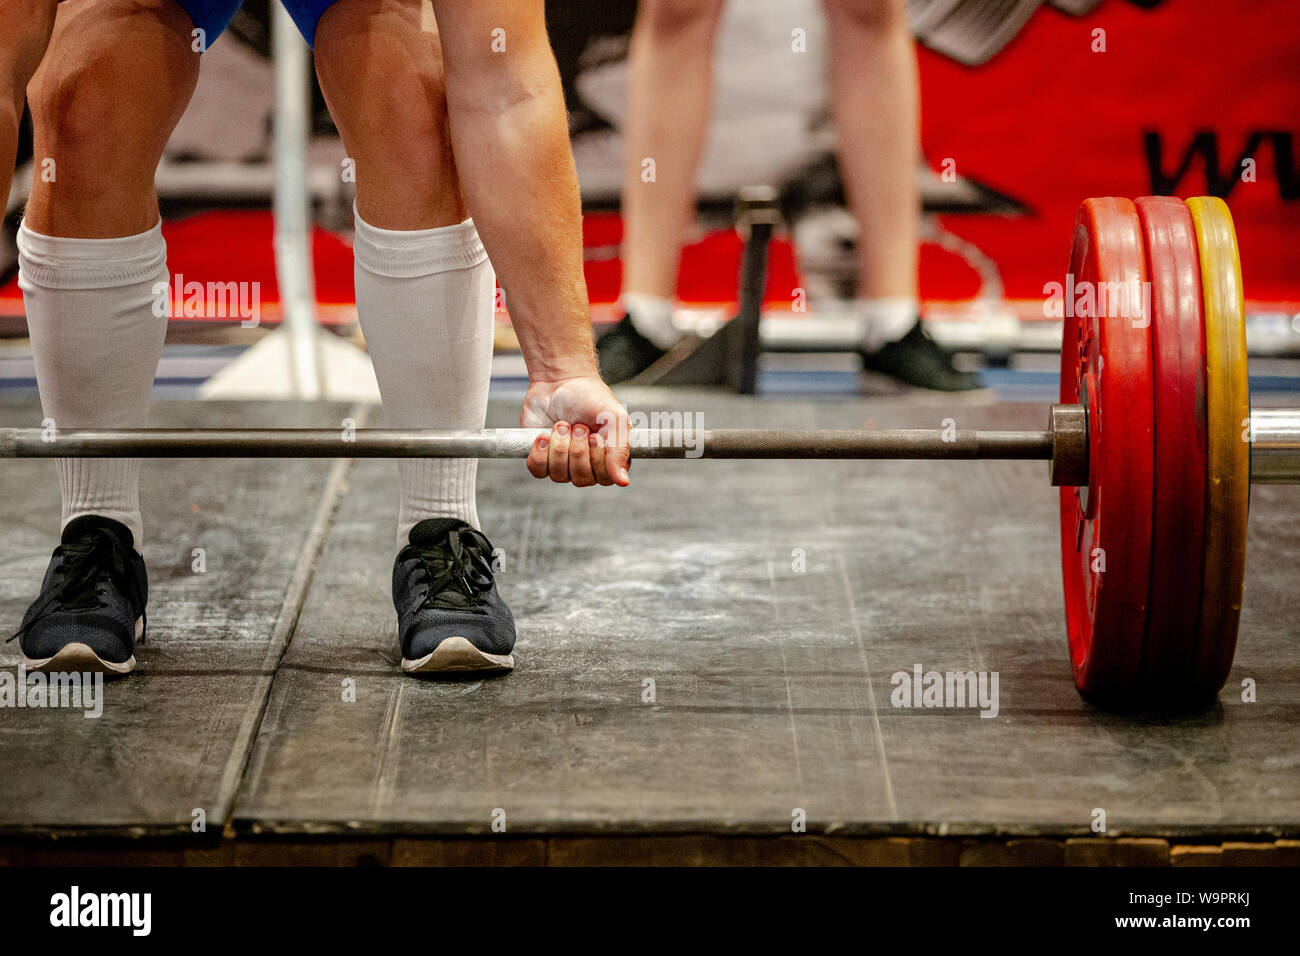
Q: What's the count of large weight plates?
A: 3